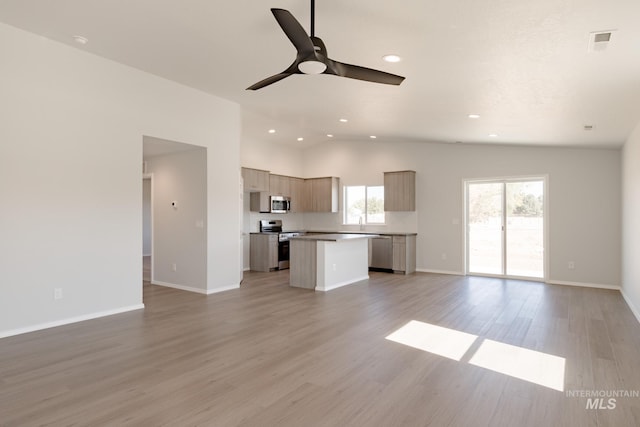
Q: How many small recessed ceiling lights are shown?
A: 8